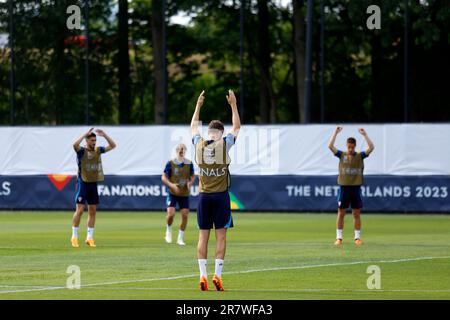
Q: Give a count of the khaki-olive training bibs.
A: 4